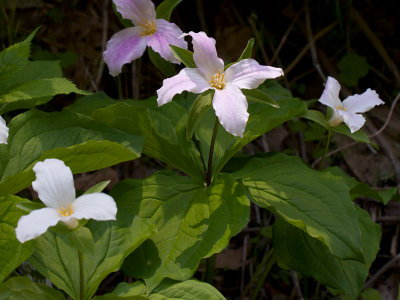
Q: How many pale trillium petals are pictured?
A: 14